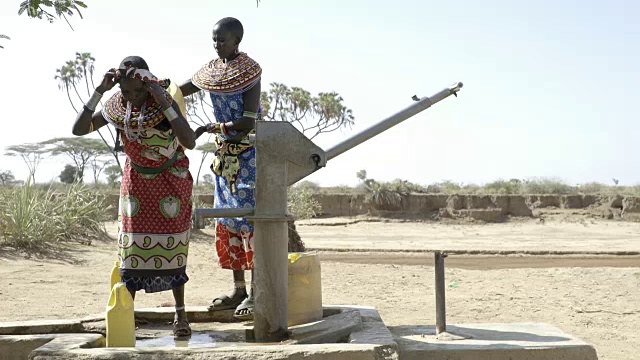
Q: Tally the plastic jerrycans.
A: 4